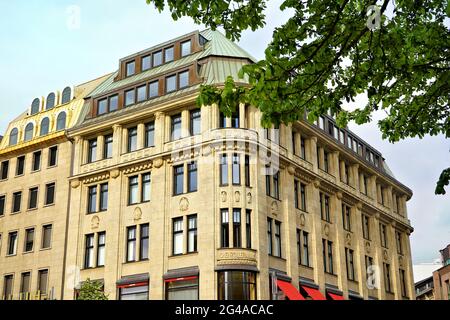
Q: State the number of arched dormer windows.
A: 7